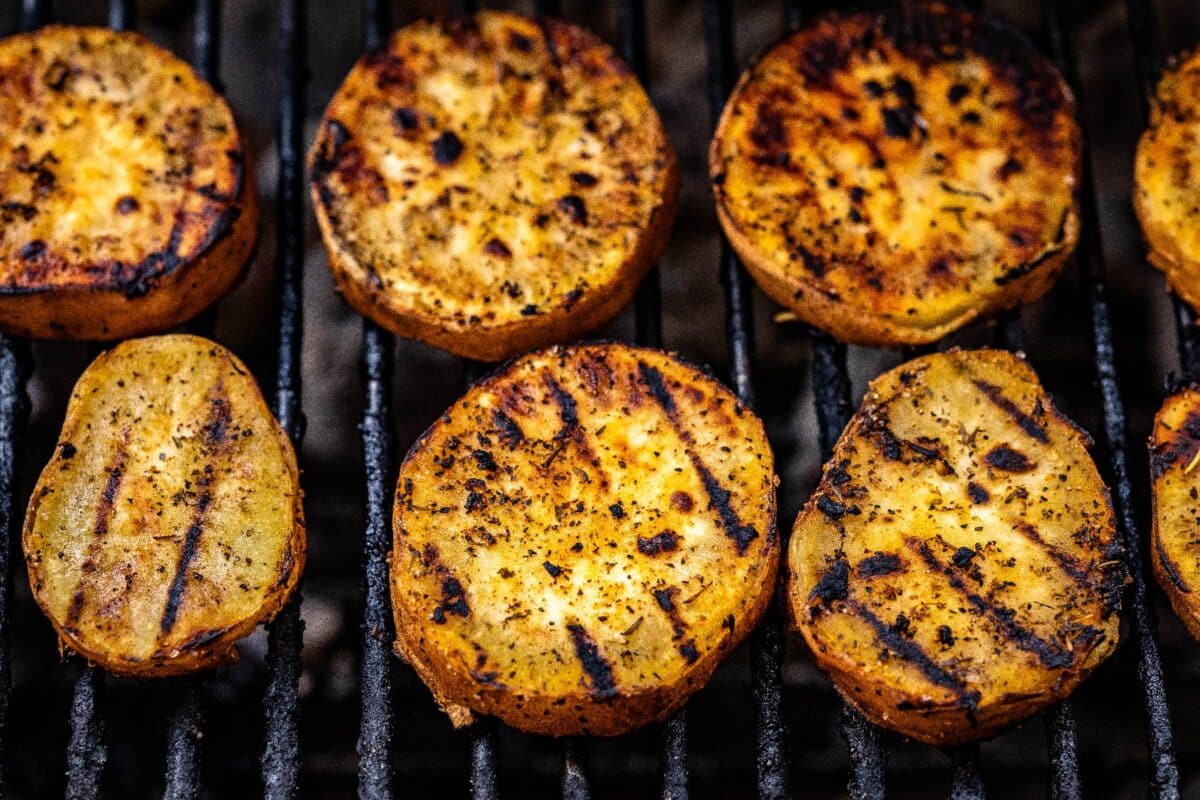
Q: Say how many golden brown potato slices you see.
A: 8